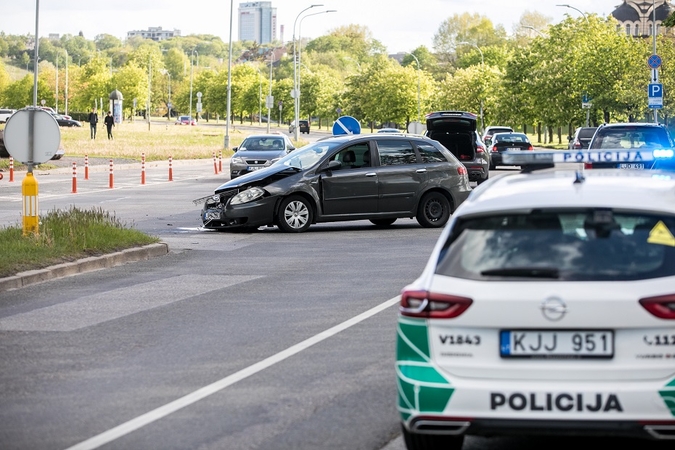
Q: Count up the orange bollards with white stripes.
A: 8